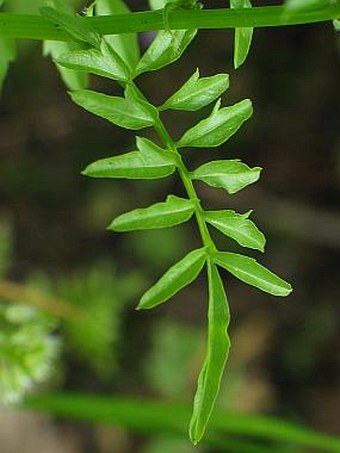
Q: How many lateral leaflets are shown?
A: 11